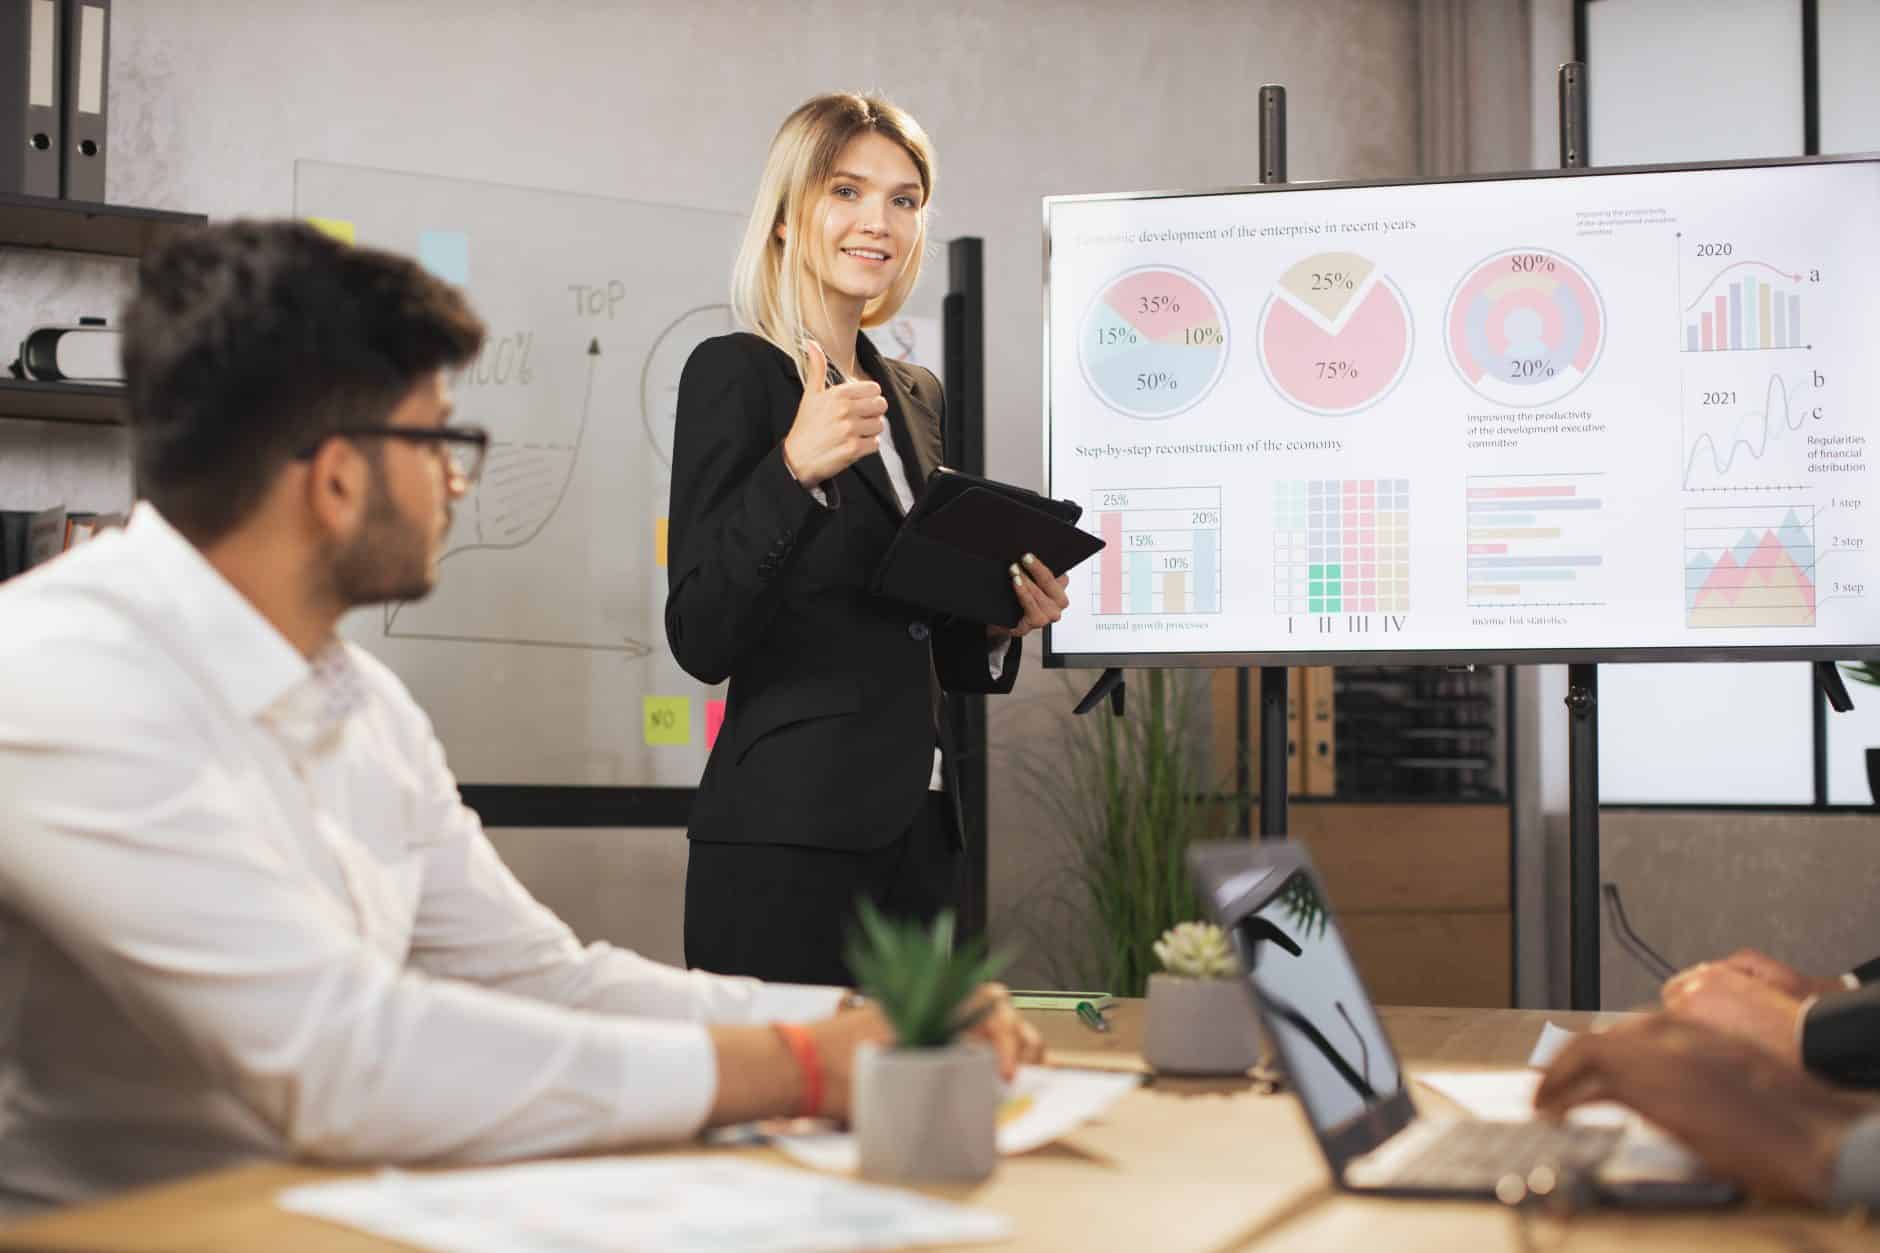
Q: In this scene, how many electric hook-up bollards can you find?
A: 0